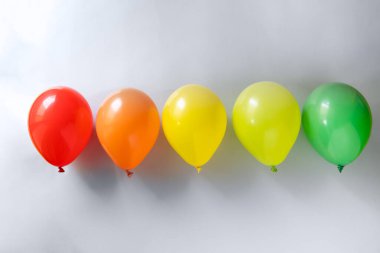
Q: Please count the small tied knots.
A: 5